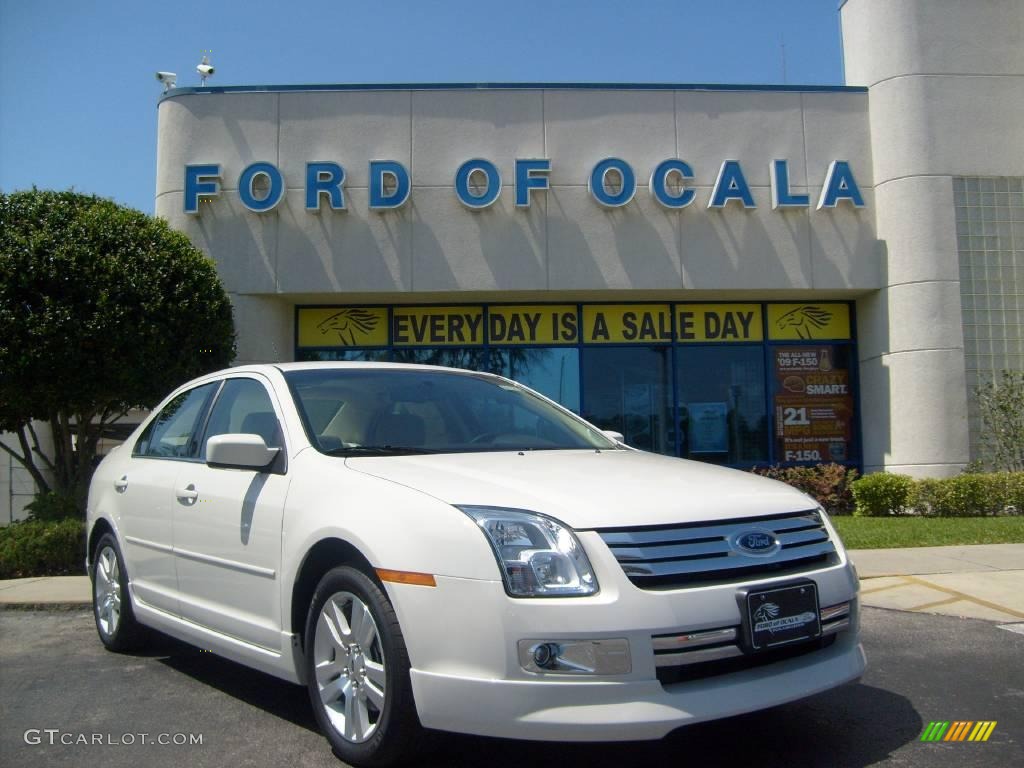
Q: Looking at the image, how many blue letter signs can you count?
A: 11